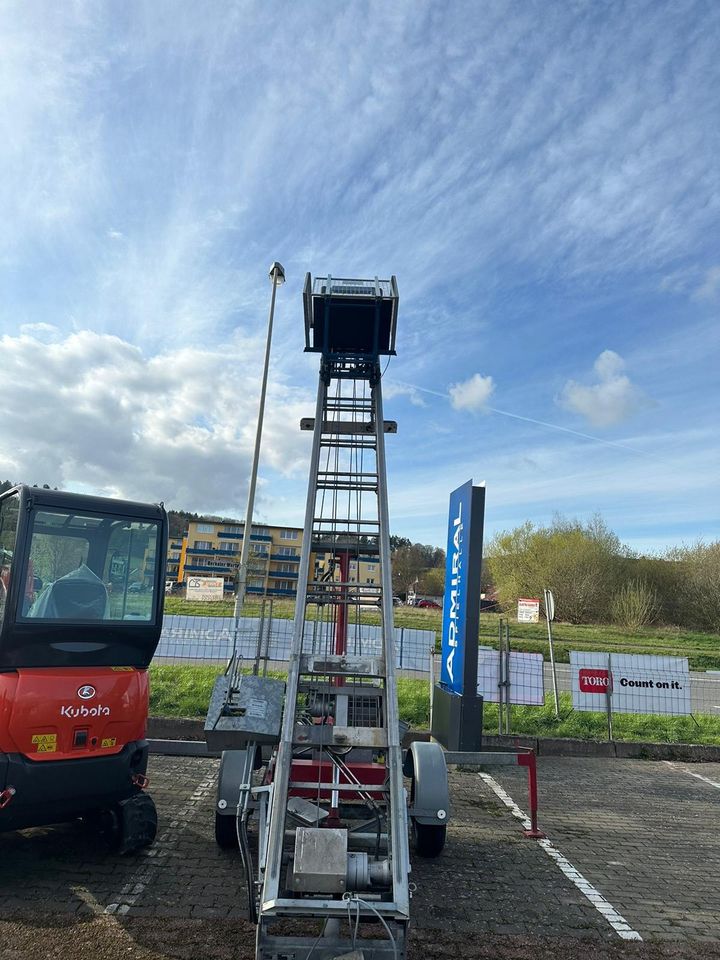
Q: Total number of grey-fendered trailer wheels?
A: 2